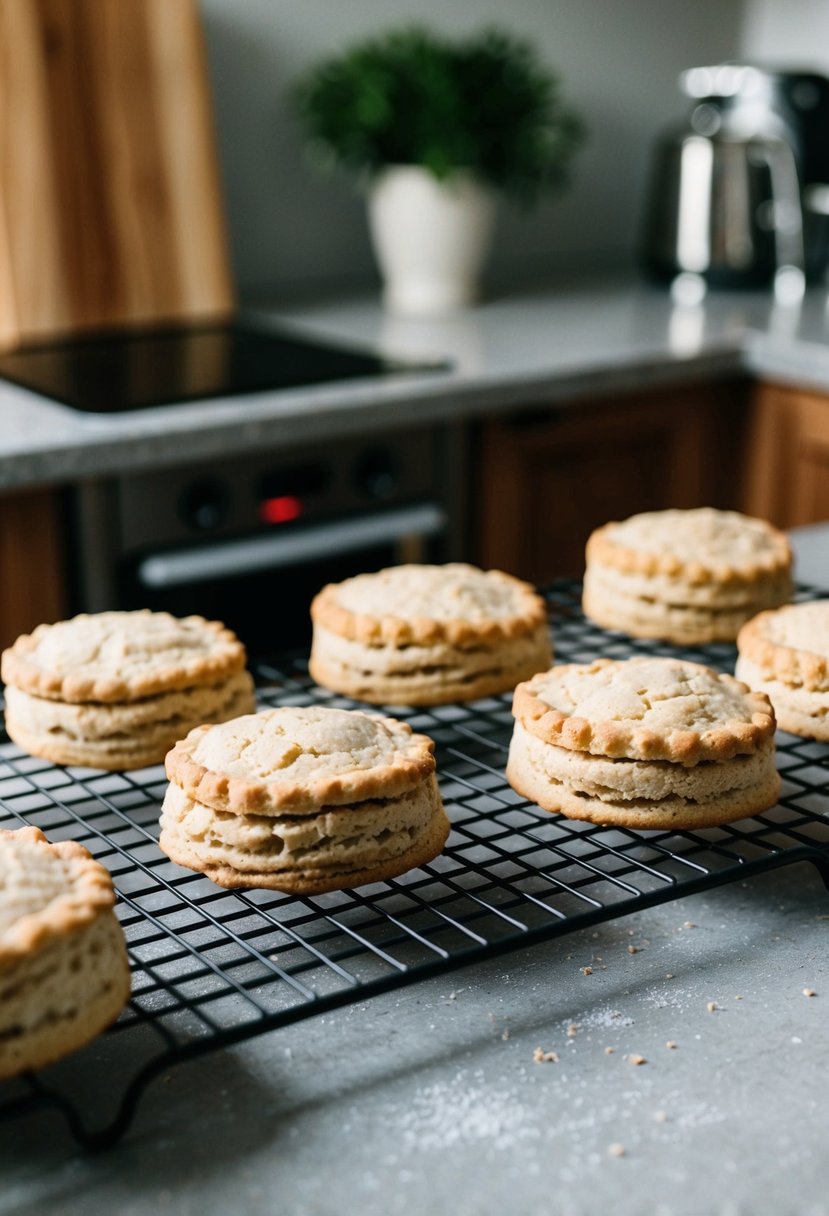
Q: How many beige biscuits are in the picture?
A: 7